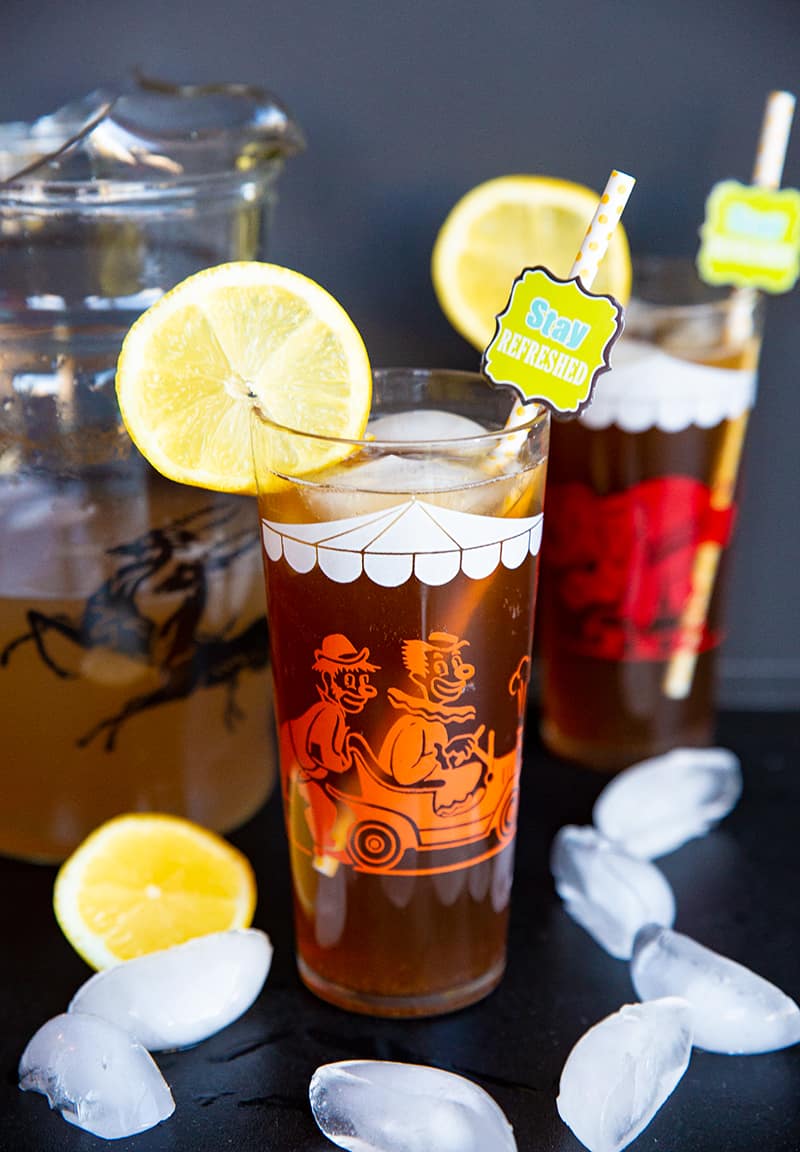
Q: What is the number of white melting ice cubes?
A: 7